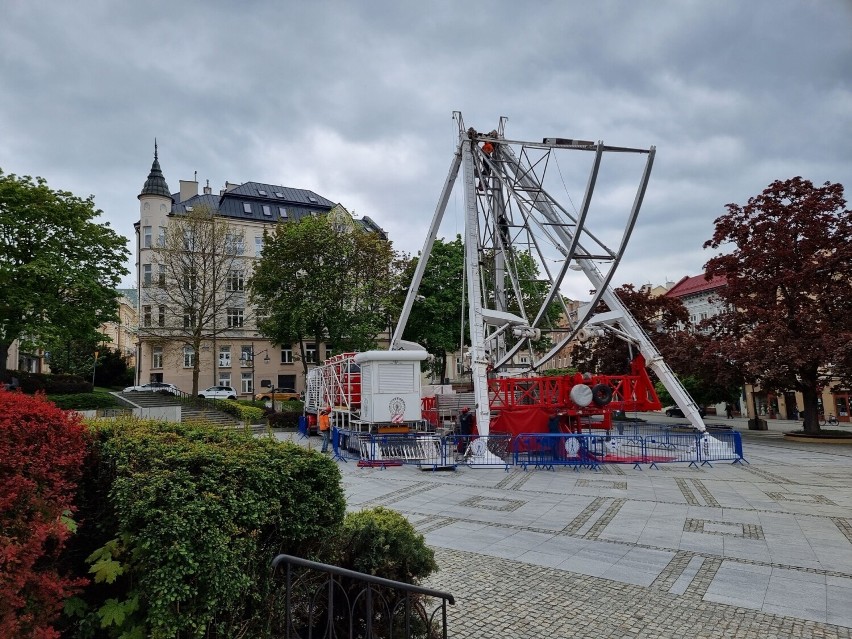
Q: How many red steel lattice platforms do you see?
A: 1